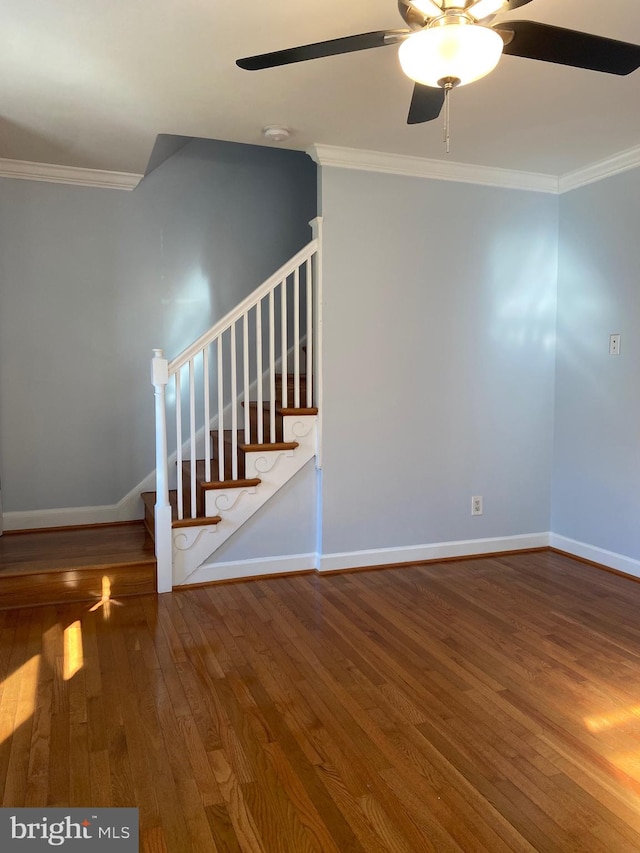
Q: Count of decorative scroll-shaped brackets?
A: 4